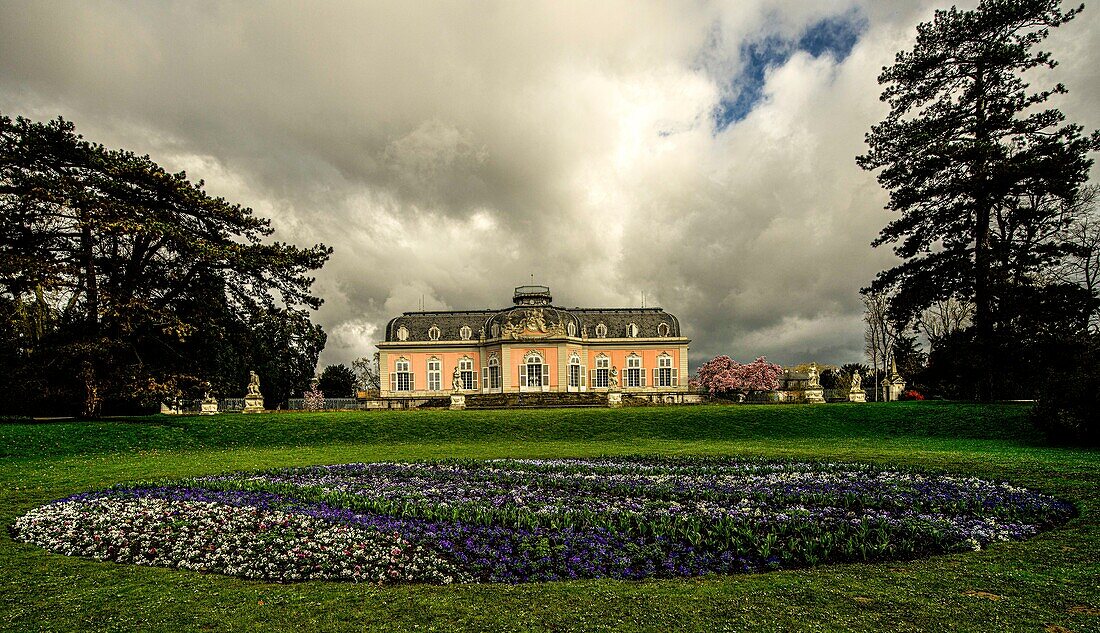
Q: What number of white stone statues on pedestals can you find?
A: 6